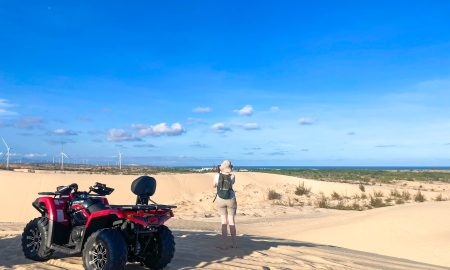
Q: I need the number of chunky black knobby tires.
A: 3